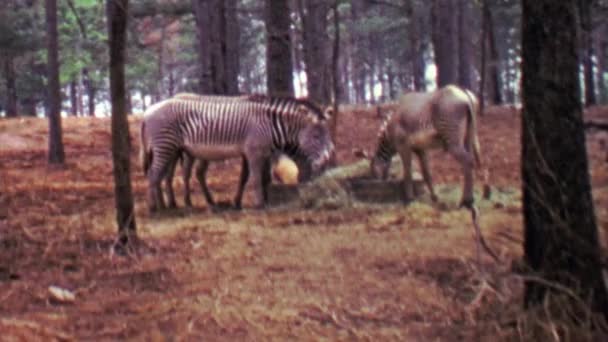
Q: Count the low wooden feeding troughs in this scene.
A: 1